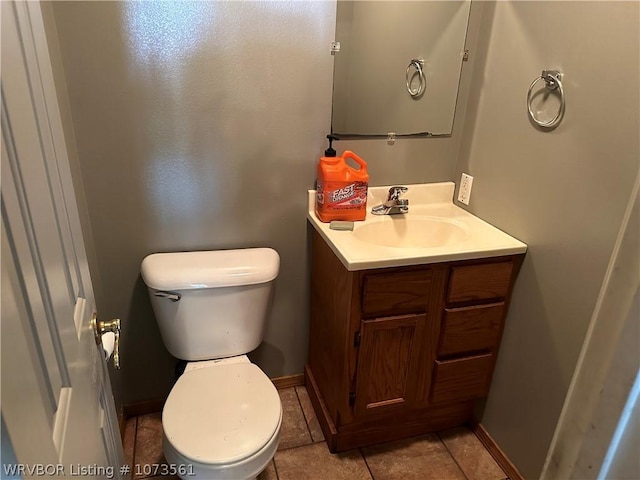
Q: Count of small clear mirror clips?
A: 3